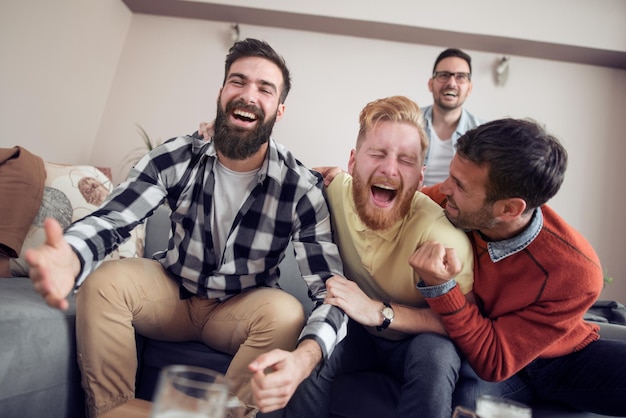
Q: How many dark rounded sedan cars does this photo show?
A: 0